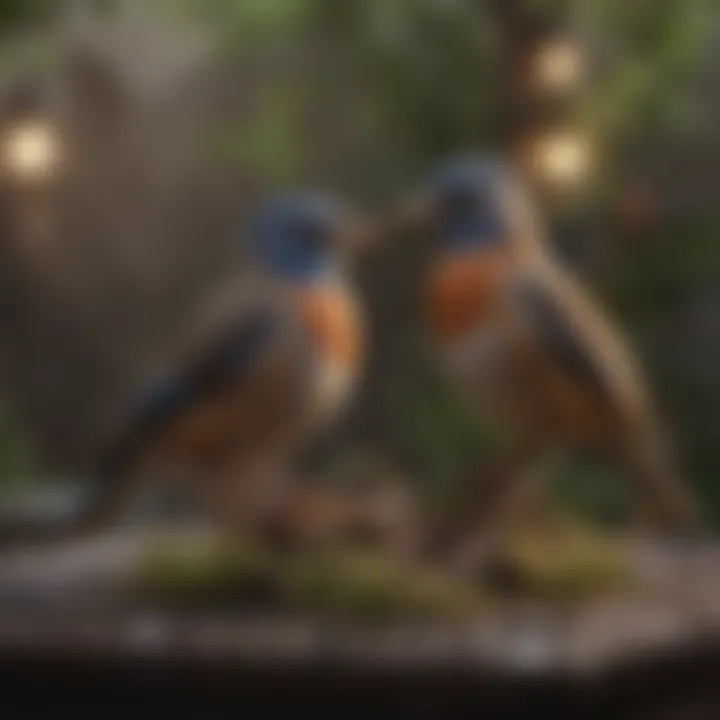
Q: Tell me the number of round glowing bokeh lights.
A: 3